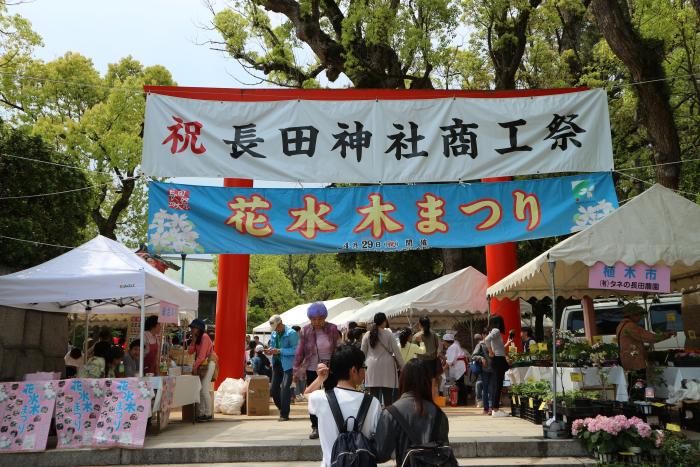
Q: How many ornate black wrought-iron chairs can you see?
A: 0